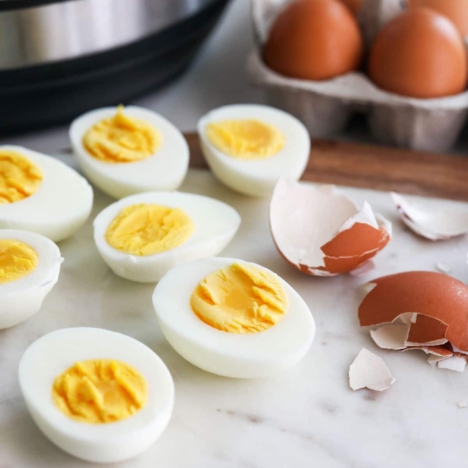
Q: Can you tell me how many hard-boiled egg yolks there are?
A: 7